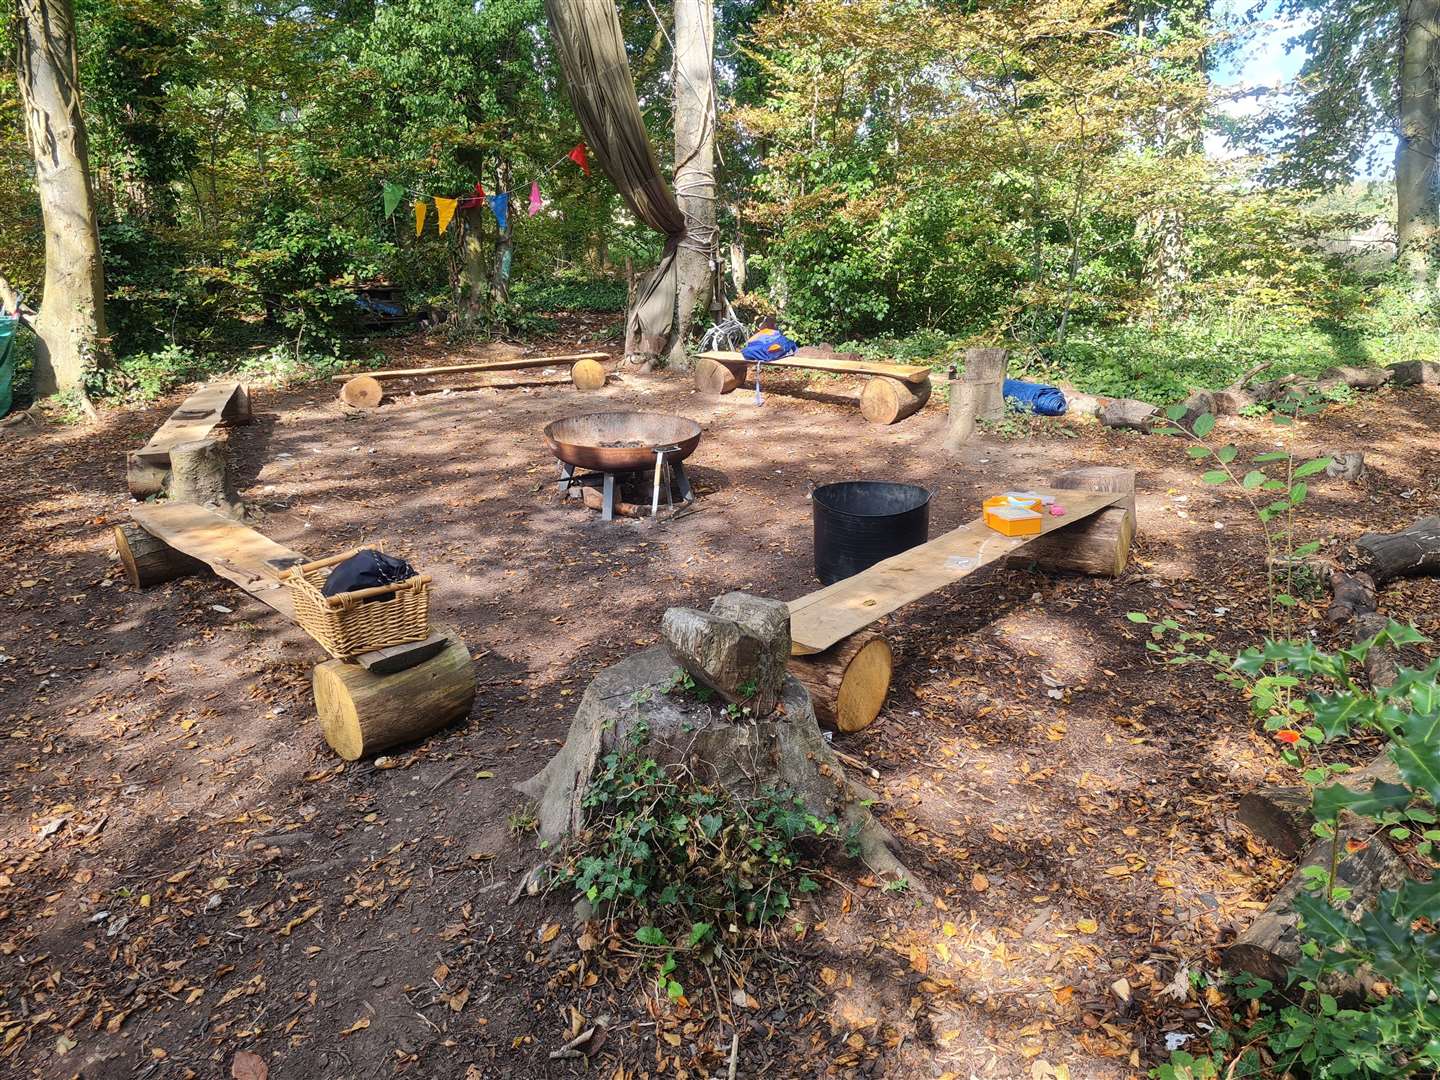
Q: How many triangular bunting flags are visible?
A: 7